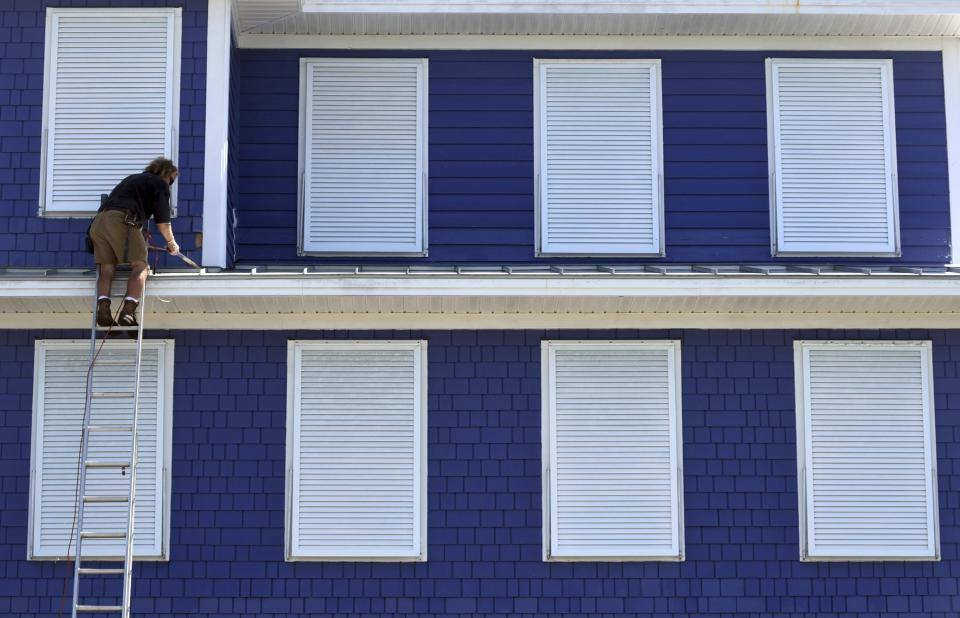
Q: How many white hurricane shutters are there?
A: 8